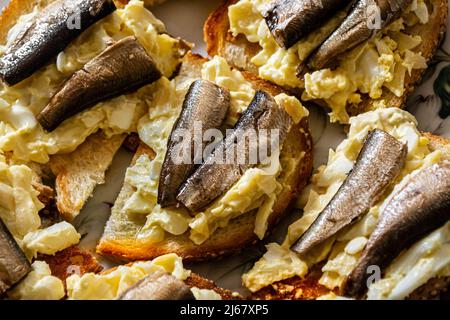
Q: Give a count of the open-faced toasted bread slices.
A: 6